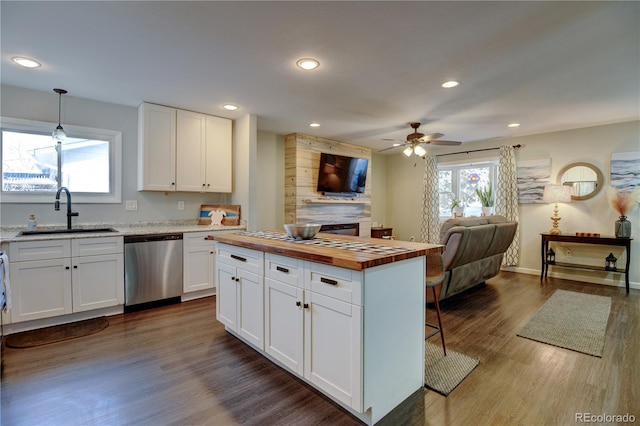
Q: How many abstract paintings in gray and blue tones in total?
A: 2